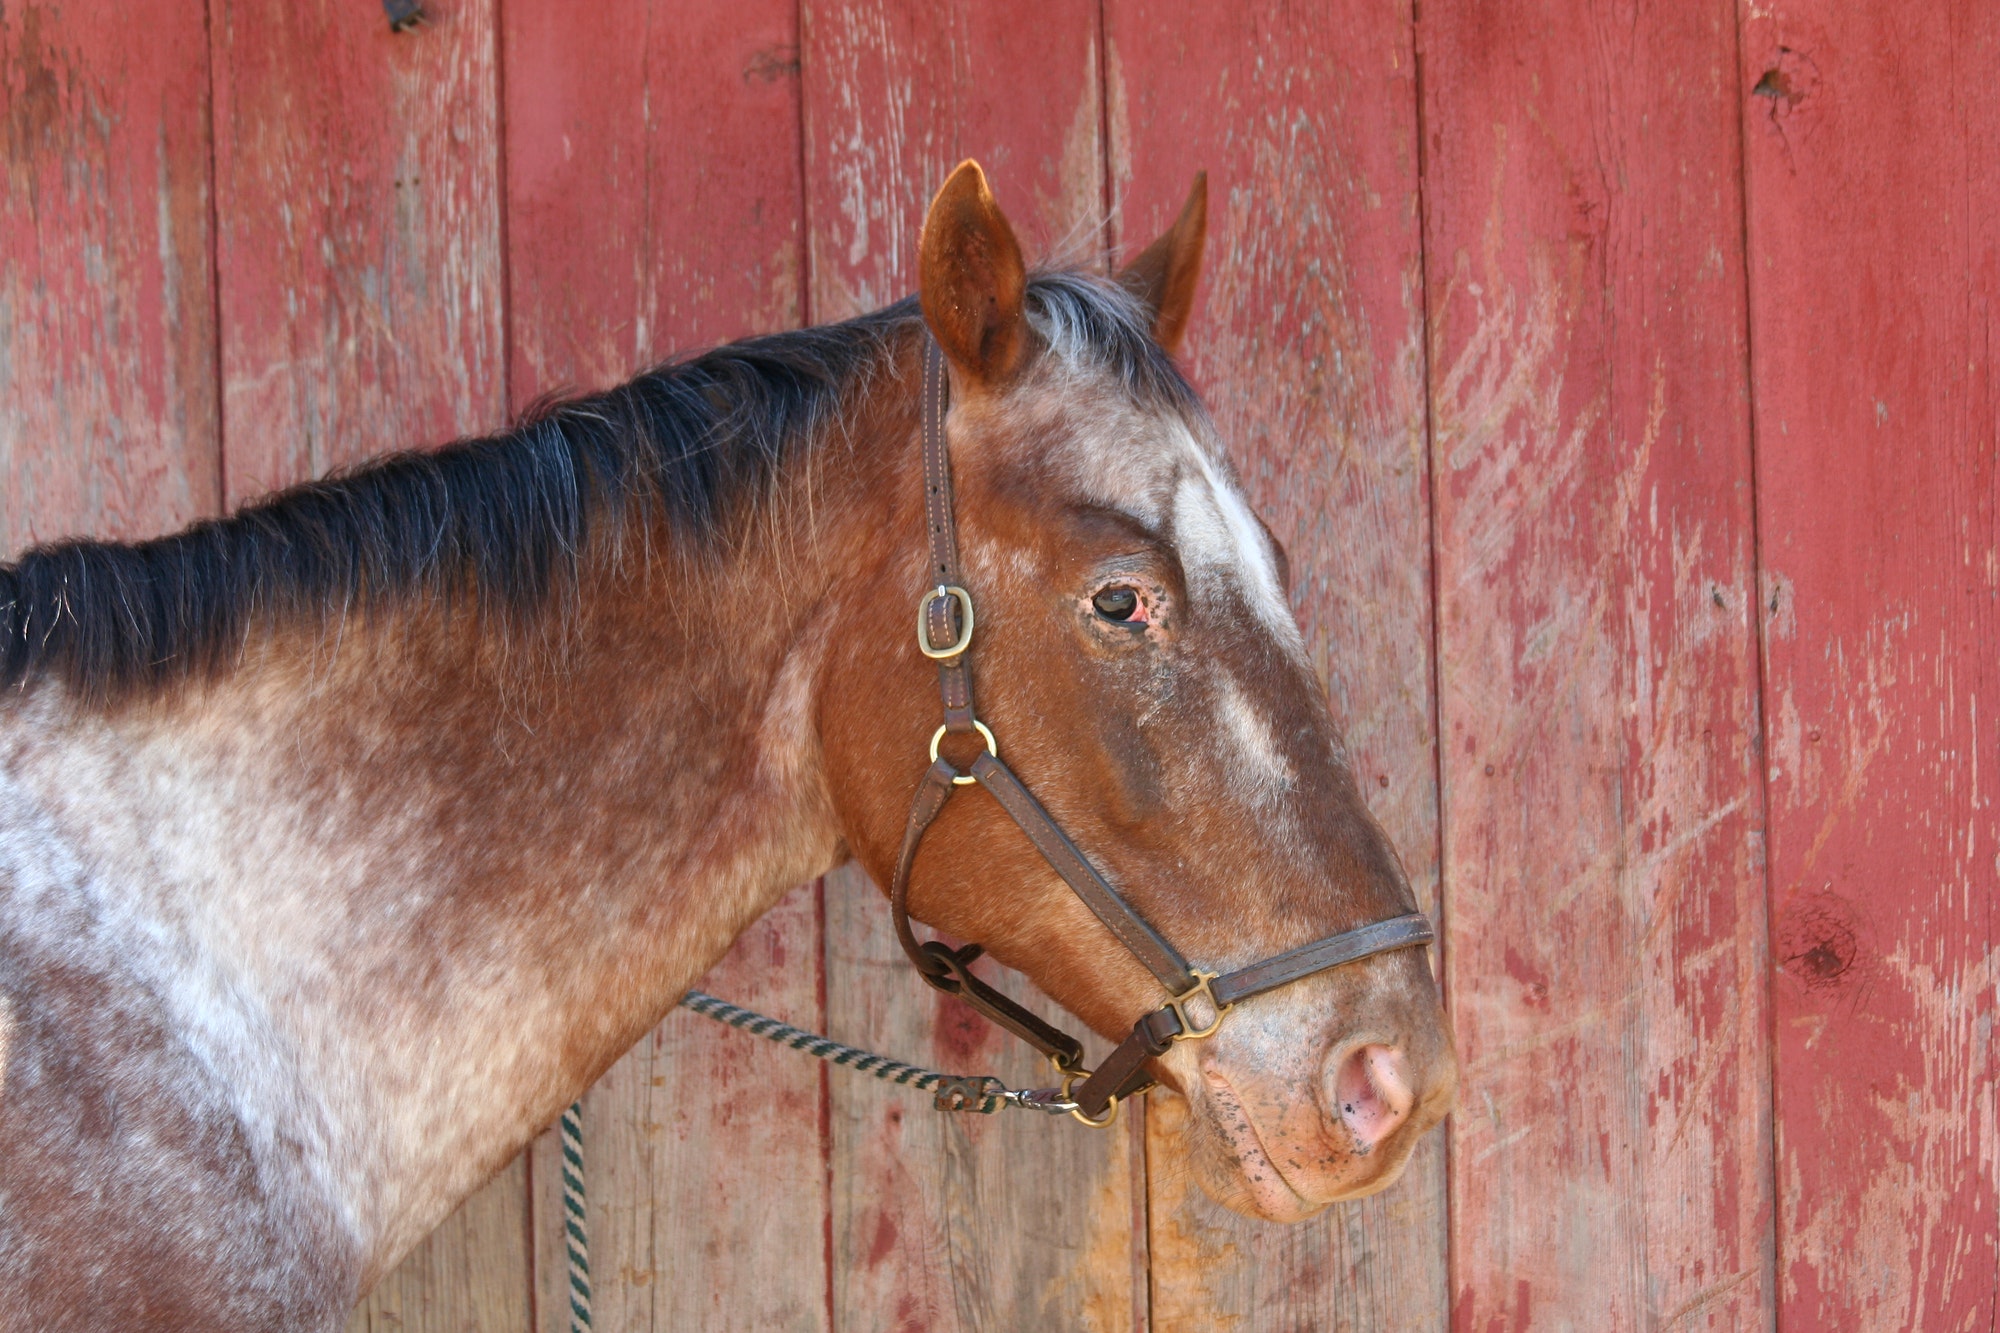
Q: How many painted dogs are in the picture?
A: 0